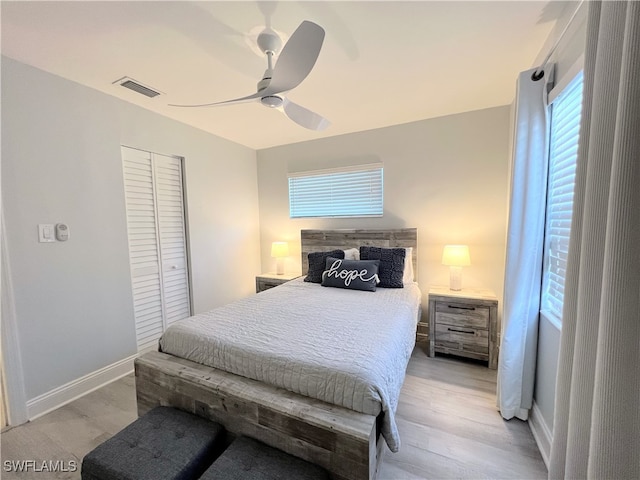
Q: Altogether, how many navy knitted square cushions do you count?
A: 2